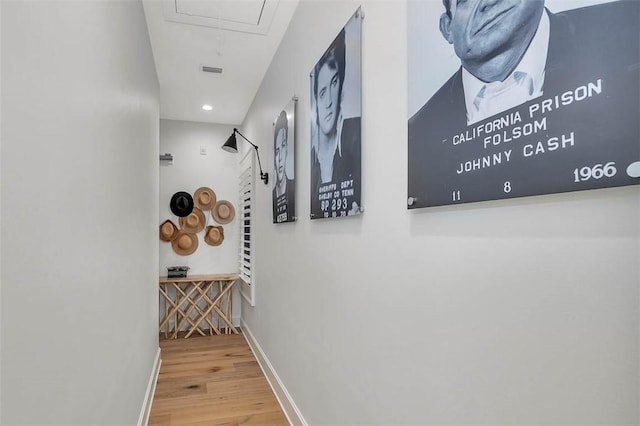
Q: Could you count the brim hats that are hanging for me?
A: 7